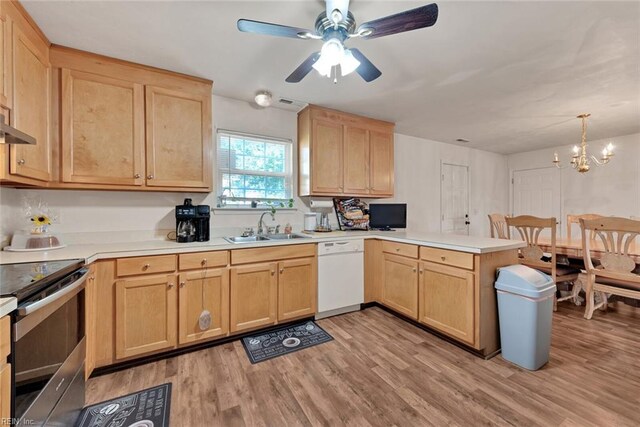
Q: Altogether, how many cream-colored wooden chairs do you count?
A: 4